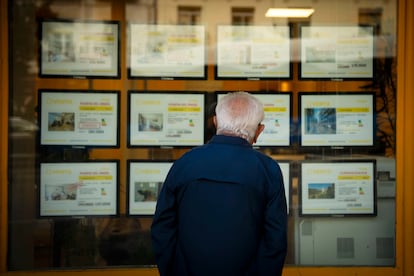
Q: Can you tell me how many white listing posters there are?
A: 12